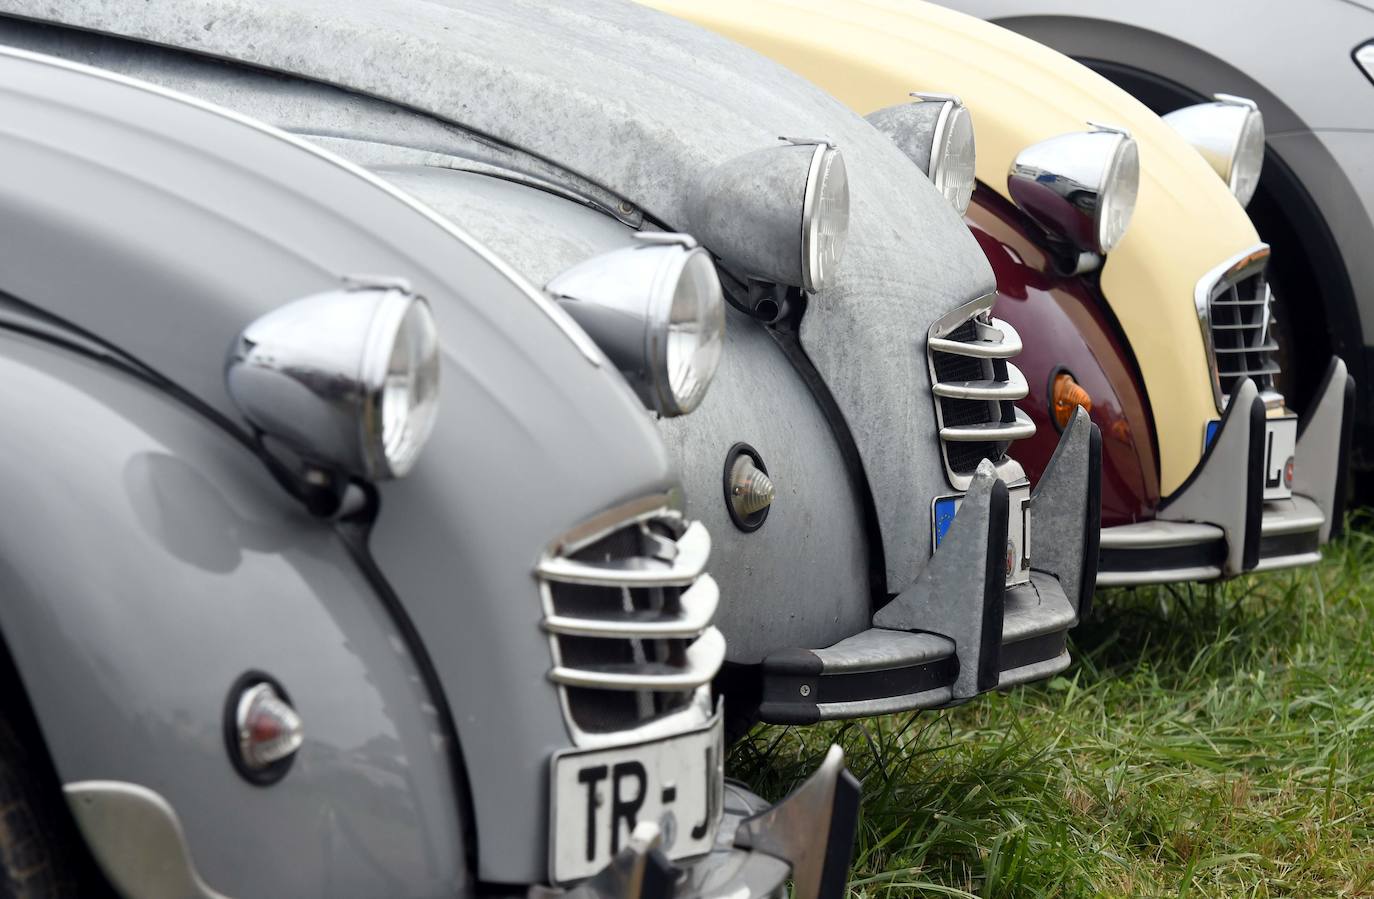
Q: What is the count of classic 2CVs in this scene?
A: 3